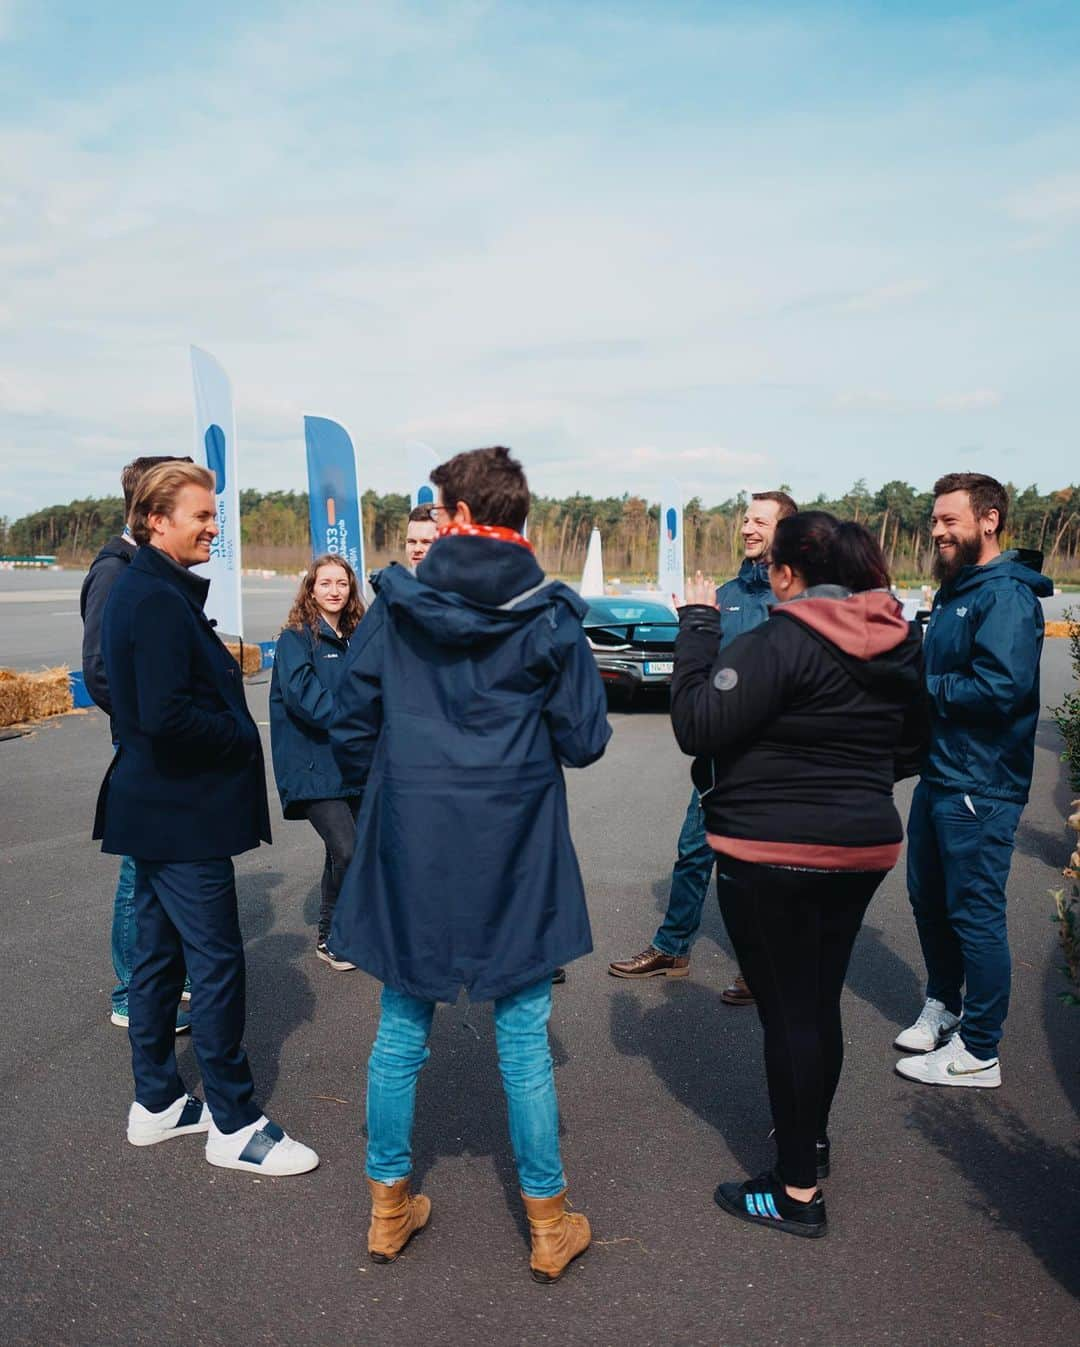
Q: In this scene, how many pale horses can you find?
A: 0